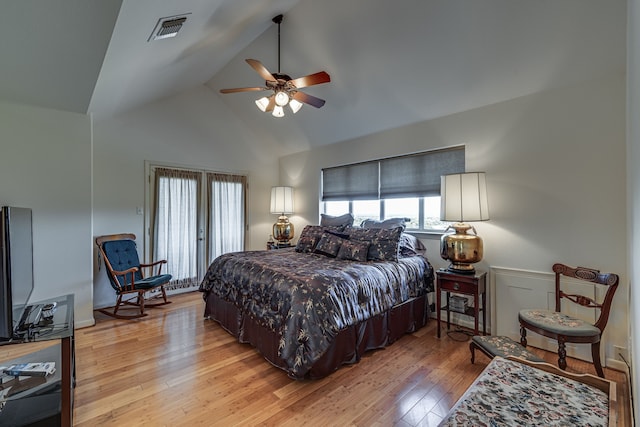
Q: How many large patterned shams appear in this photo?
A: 2